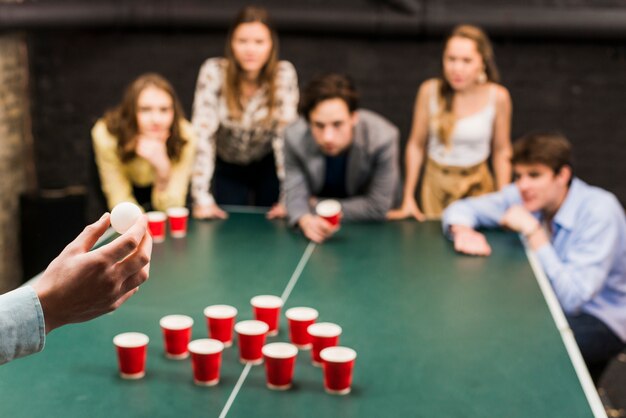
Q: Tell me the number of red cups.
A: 13